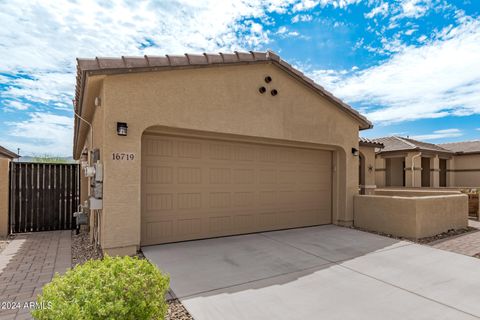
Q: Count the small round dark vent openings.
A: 3